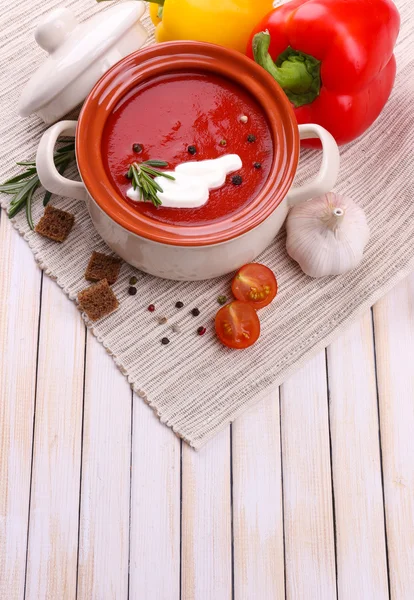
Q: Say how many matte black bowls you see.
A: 0